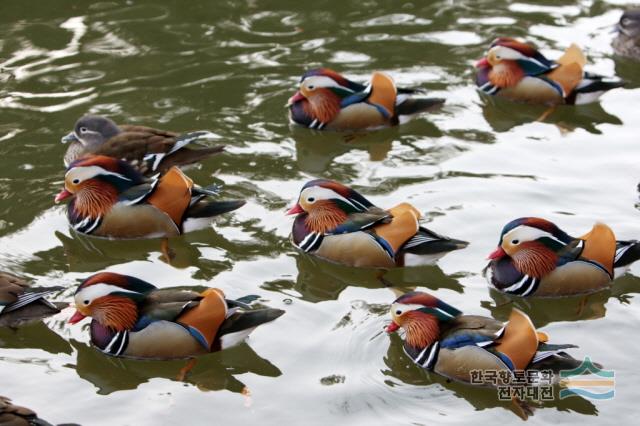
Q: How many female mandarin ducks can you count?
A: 4